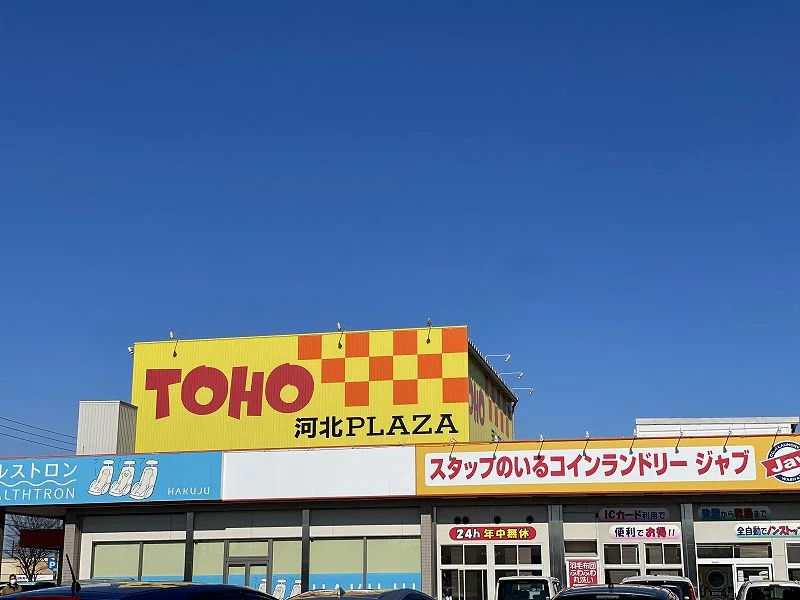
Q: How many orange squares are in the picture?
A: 10